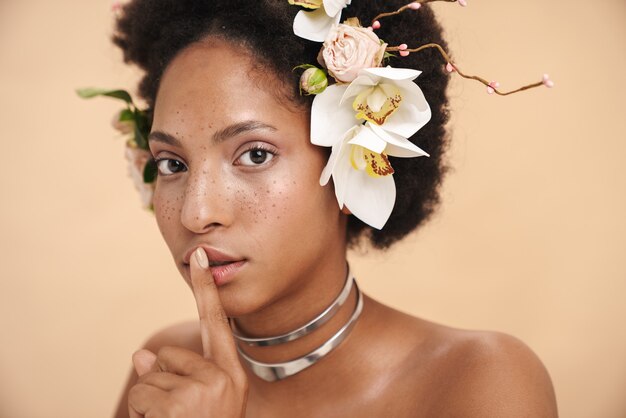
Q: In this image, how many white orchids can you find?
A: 3